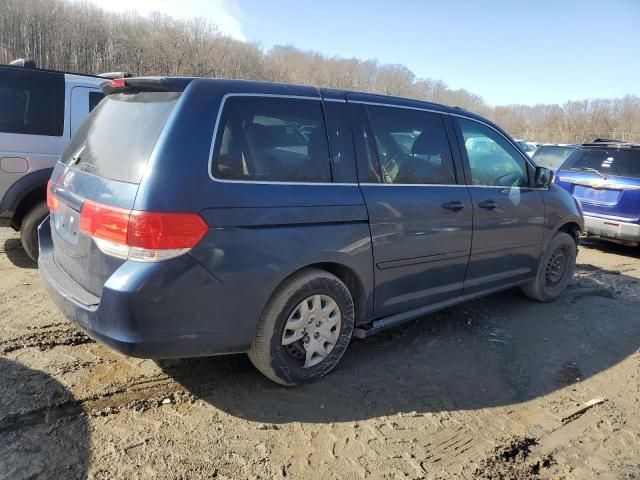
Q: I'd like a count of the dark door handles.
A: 2